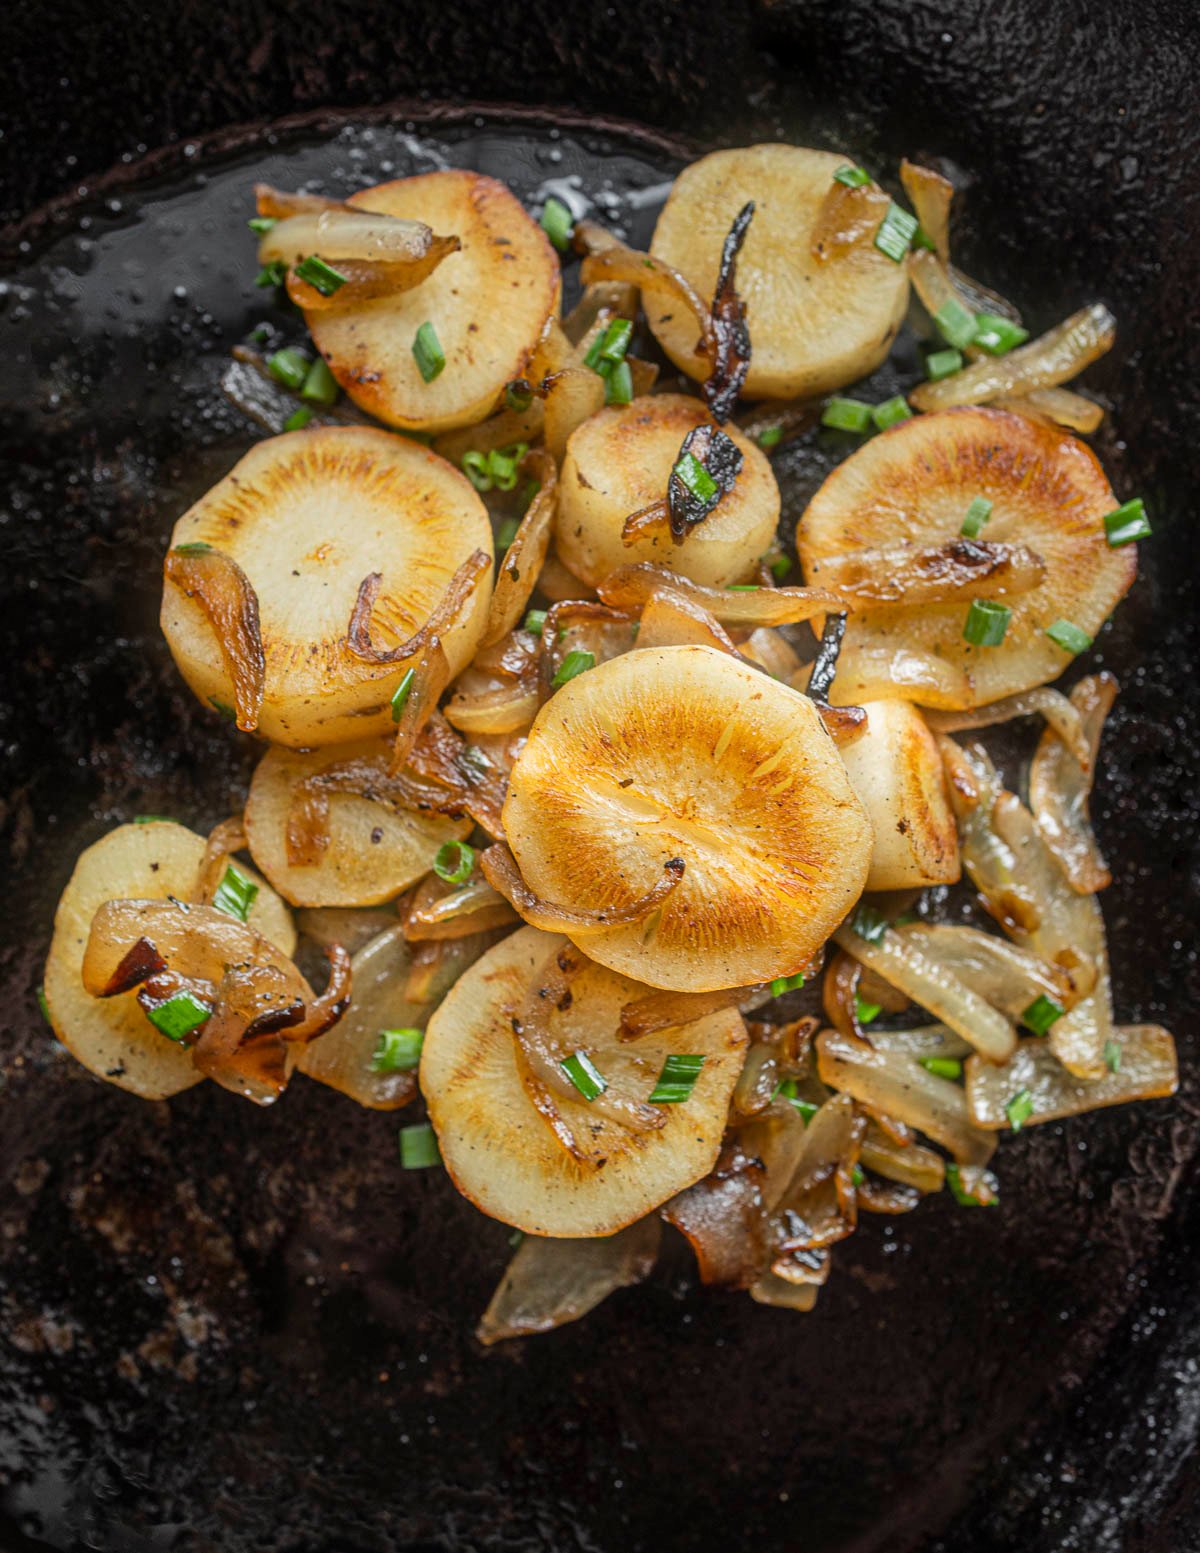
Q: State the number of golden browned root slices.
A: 10